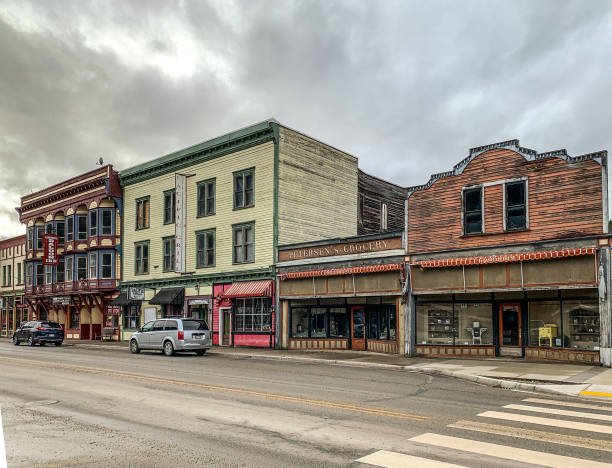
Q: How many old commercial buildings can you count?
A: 5